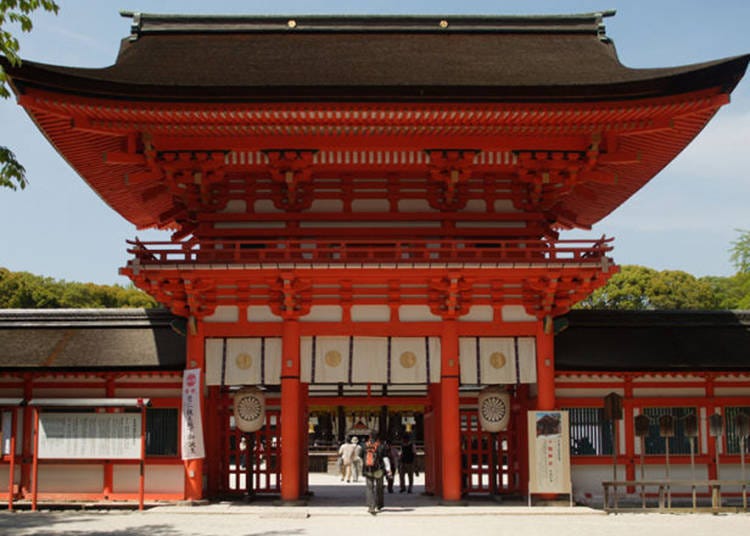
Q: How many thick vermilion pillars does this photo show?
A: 4